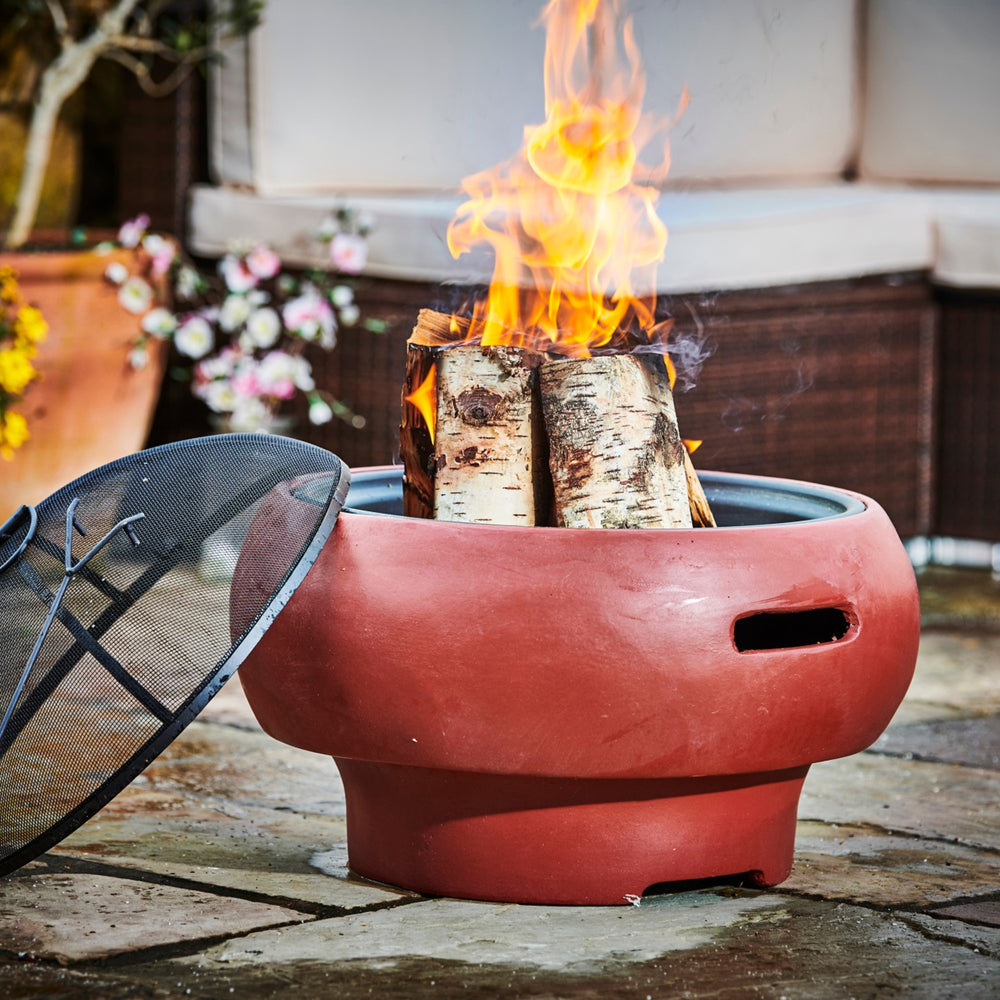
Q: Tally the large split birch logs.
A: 2